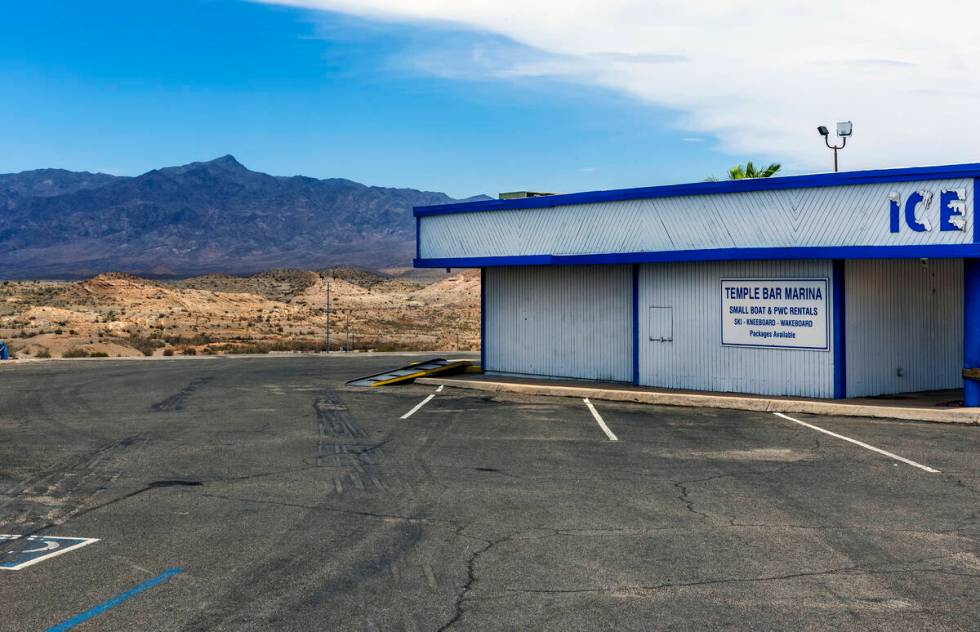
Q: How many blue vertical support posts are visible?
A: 4